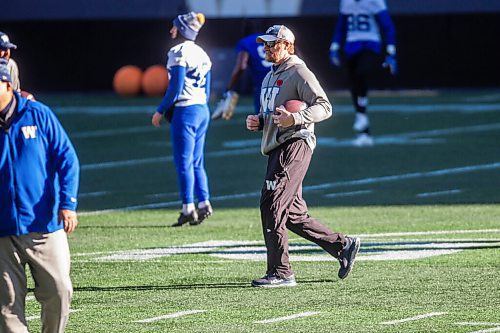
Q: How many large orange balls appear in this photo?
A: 2